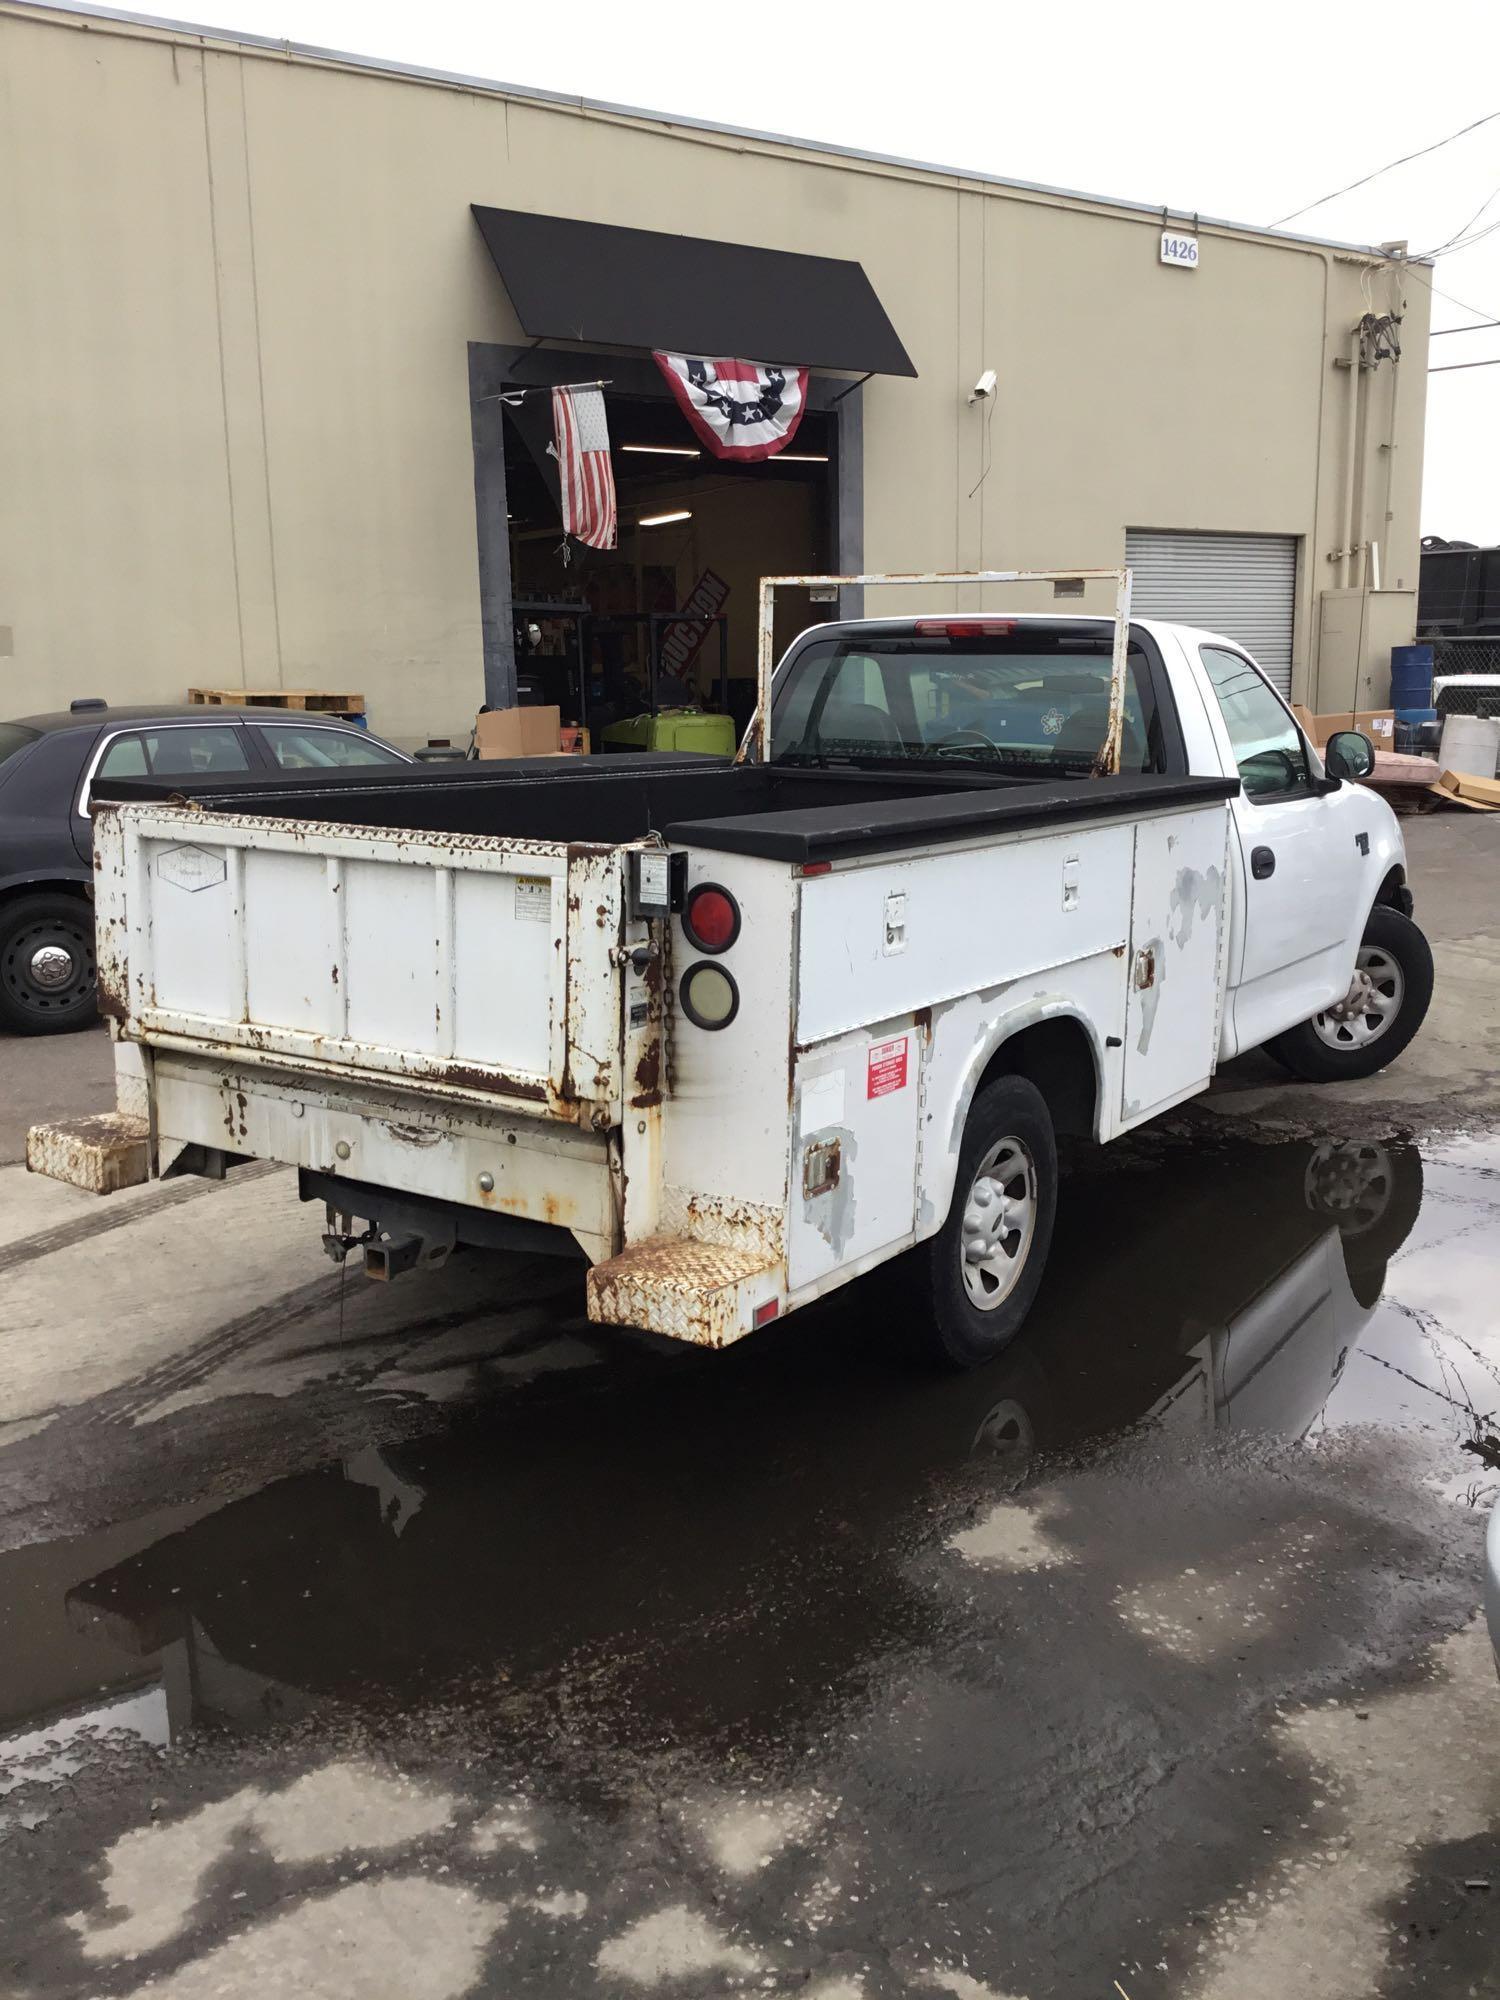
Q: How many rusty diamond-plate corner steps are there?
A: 2